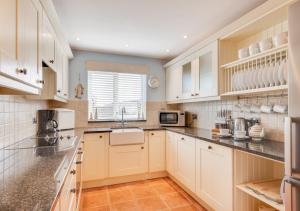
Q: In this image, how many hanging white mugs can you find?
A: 5